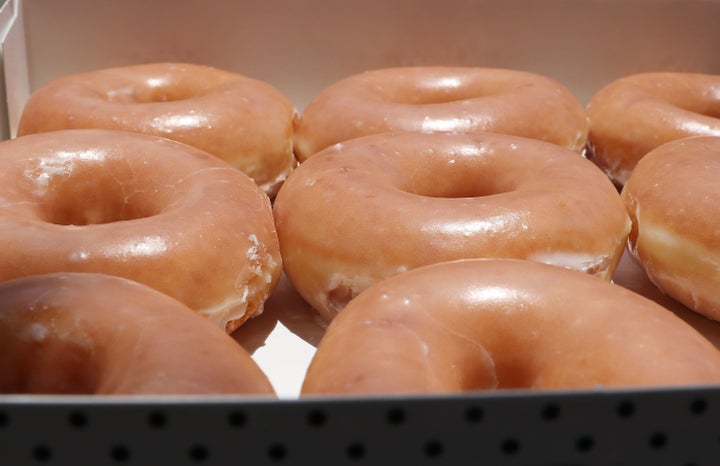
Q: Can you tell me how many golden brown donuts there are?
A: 8